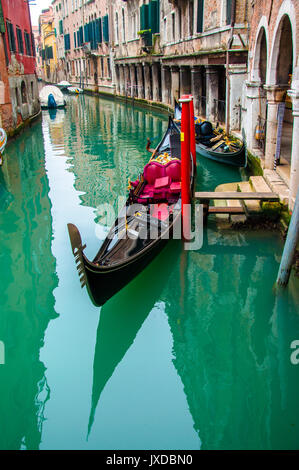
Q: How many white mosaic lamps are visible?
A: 0